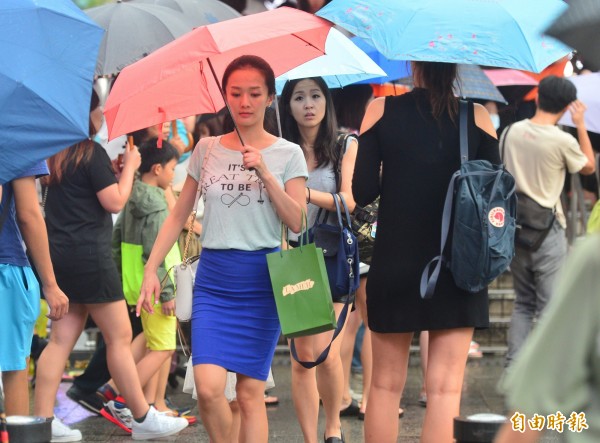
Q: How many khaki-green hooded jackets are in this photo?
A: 1